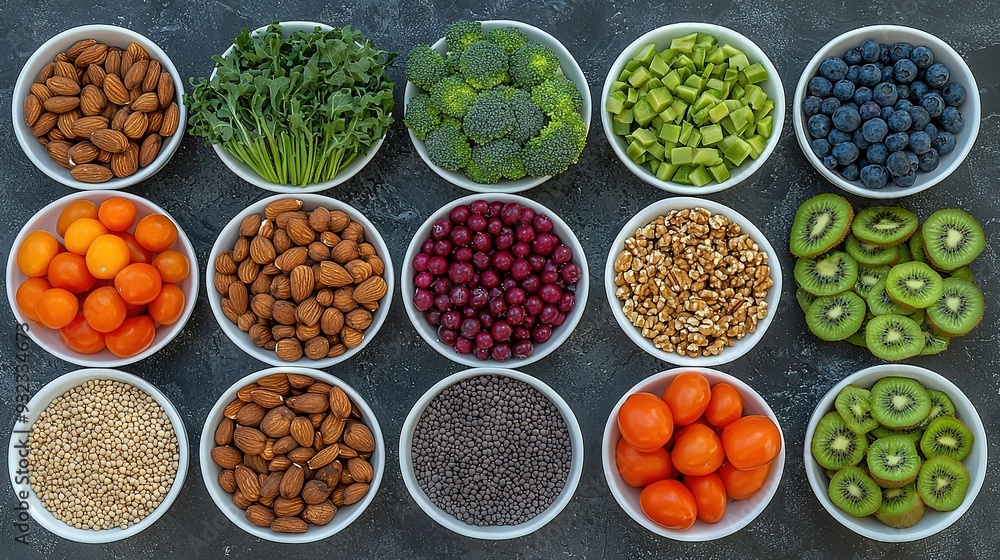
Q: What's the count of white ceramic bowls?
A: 14